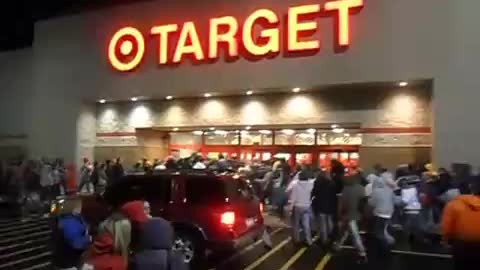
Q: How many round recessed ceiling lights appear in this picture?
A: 7